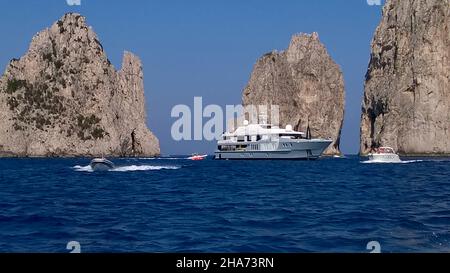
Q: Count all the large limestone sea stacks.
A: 3